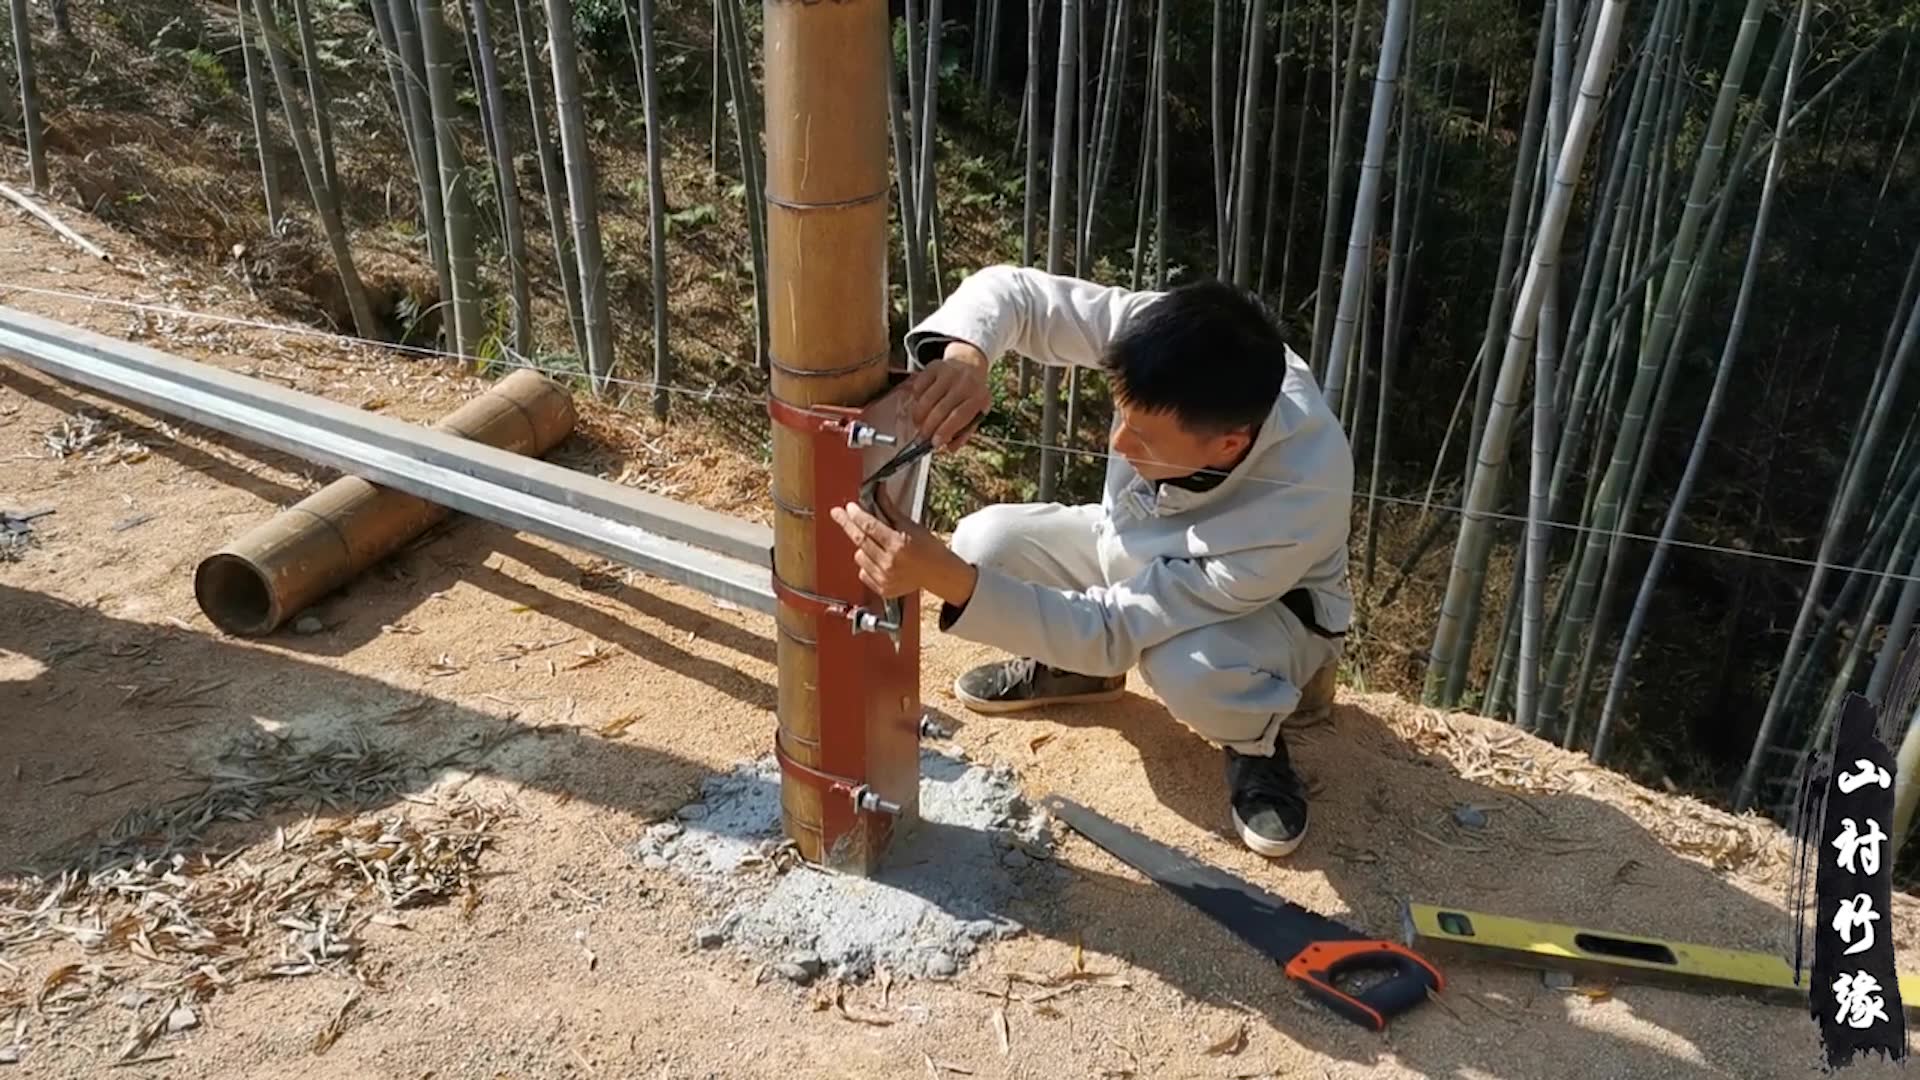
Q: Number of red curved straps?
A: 3